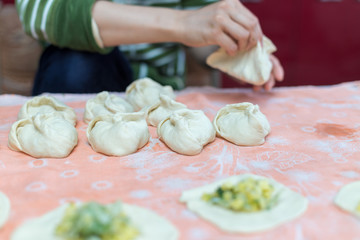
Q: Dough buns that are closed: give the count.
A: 8